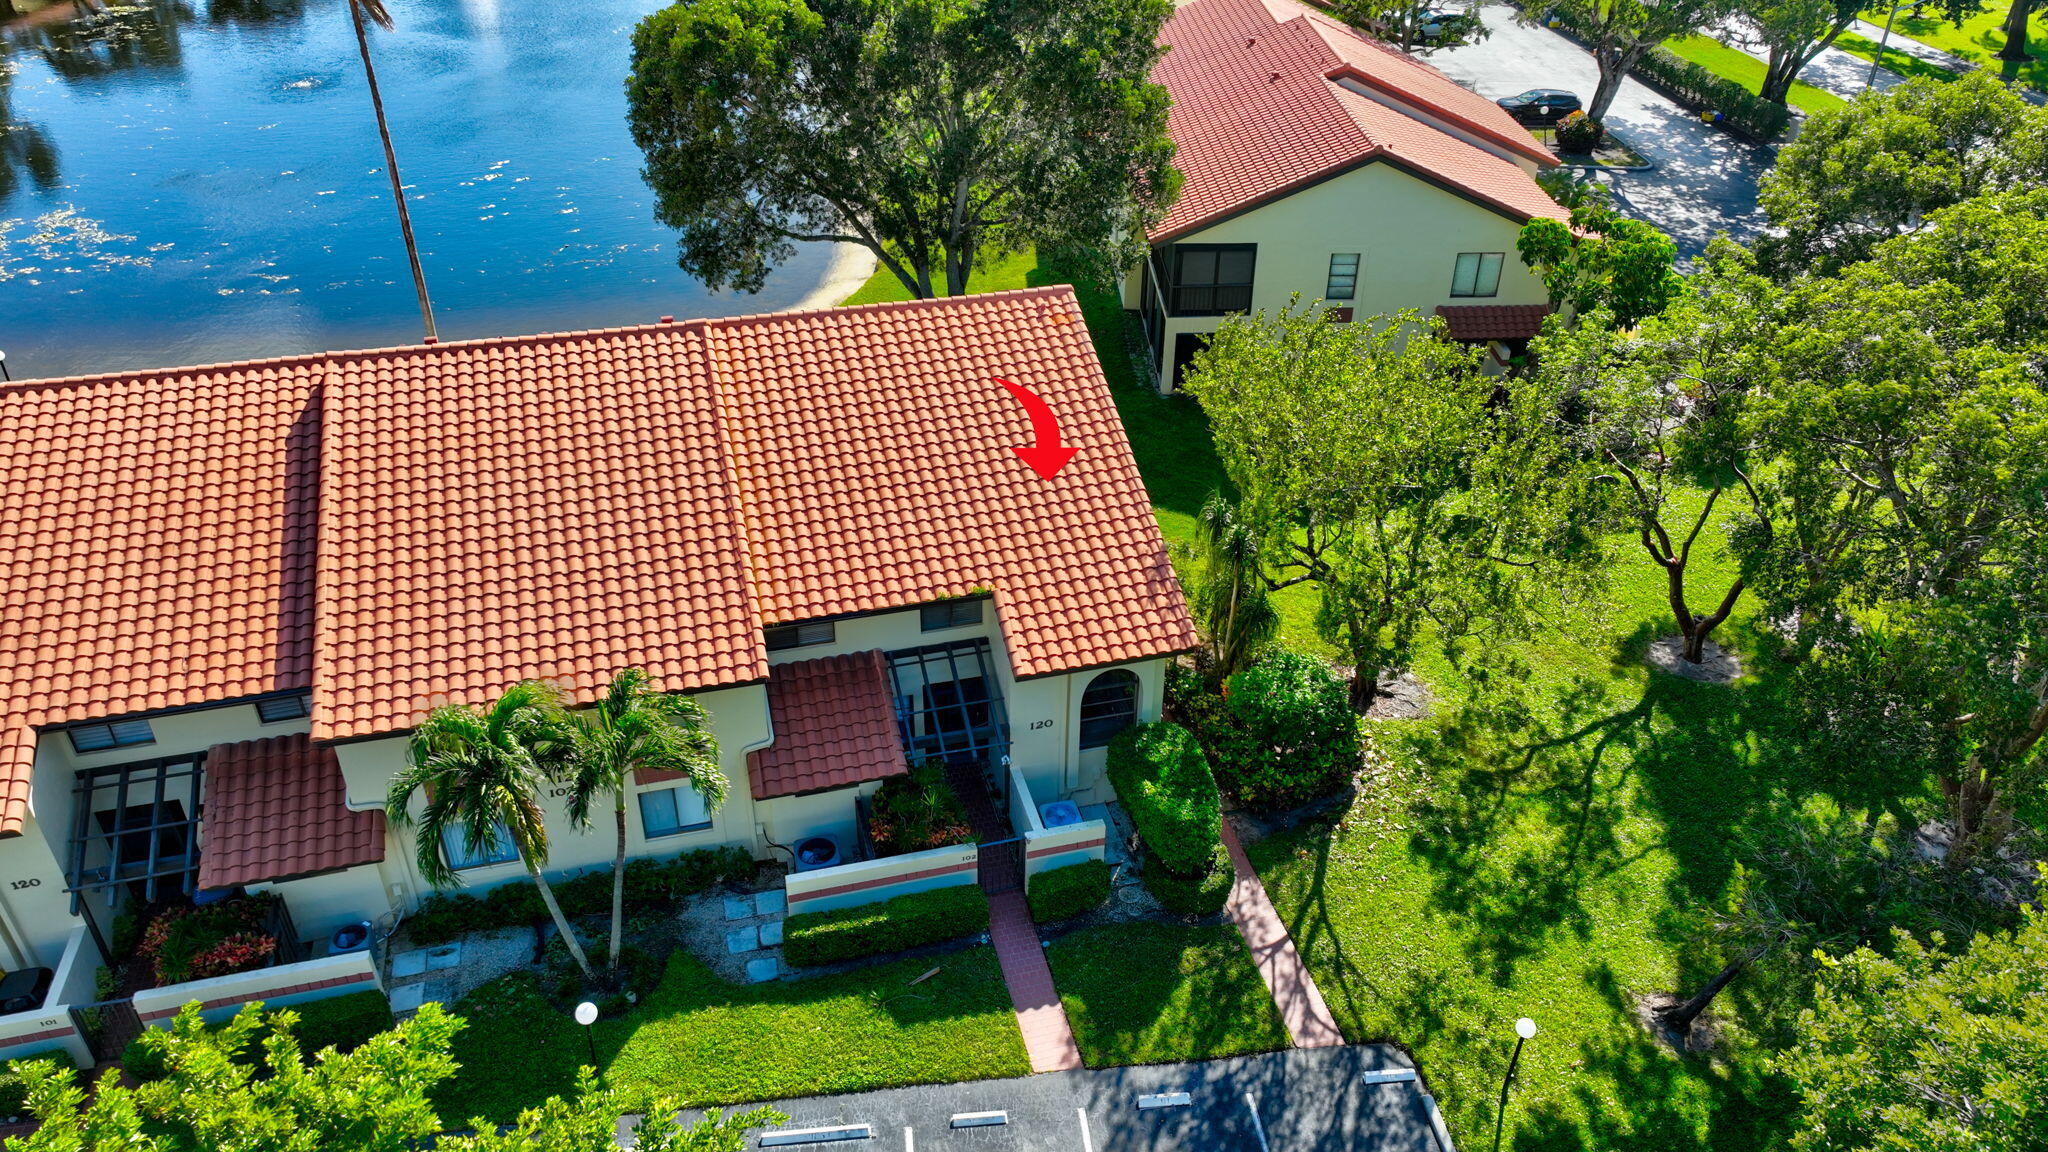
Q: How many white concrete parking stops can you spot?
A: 4